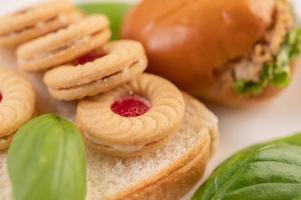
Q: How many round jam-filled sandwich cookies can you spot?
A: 5